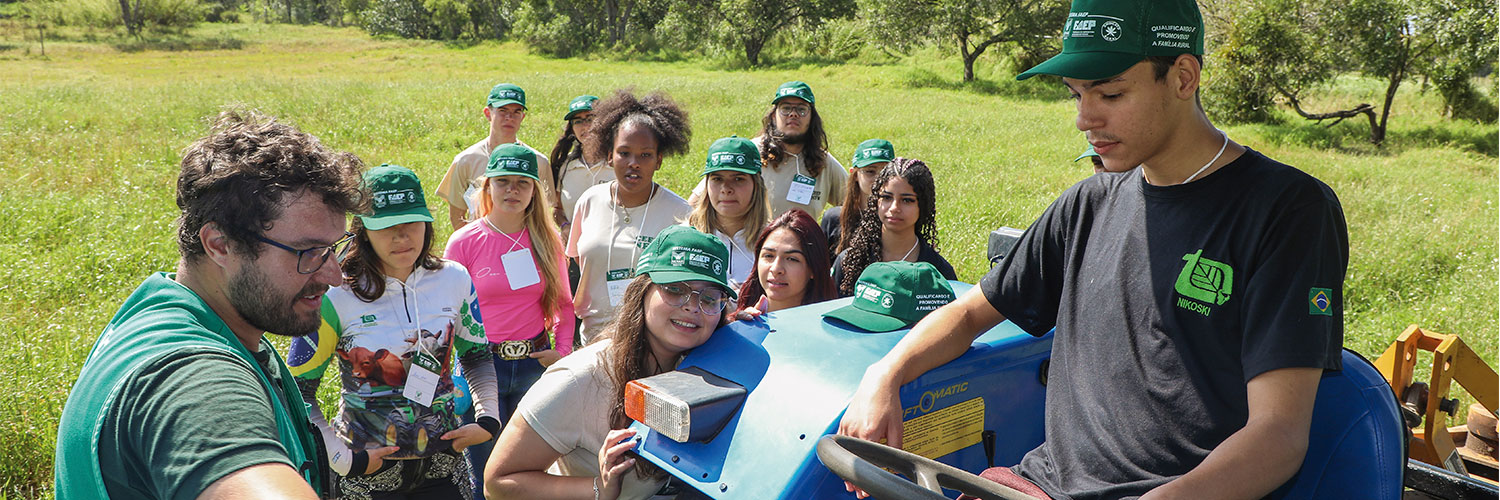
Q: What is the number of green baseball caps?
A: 11